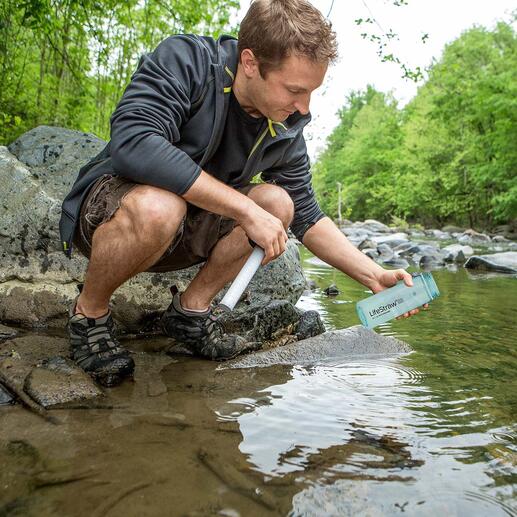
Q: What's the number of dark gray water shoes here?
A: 2